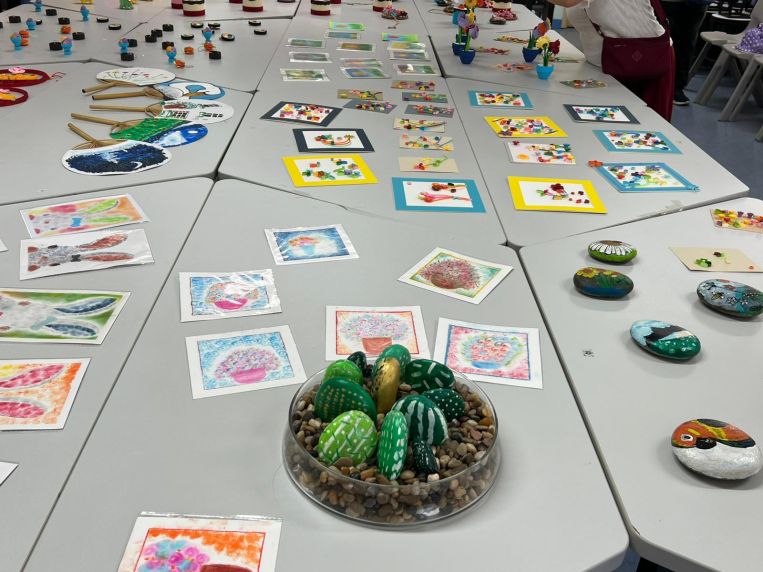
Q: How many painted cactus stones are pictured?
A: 11